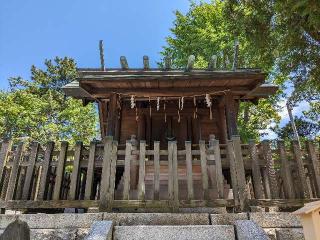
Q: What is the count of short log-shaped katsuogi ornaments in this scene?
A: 5